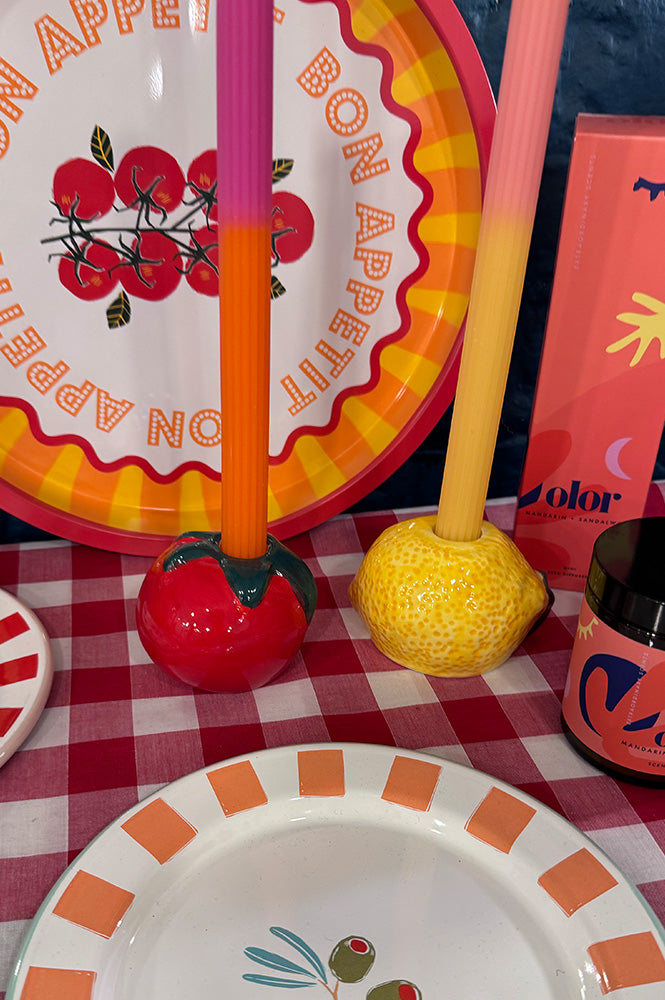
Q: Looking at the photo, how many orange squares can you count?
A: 9